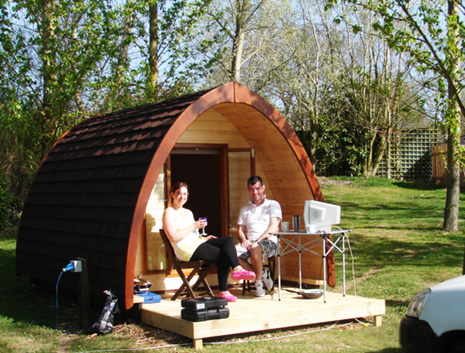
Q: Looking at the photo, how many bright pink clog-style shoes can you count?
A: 2